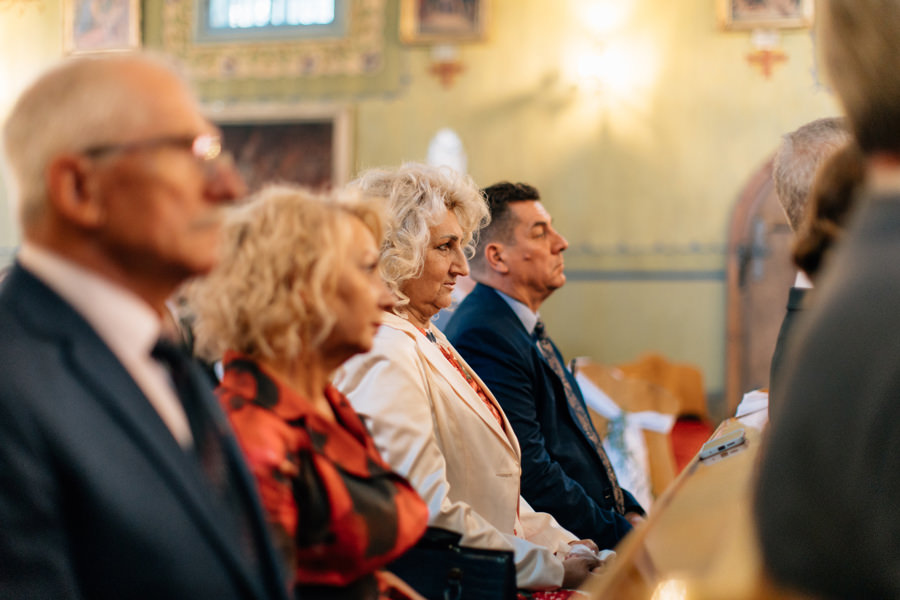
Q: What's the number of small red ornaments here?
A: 2